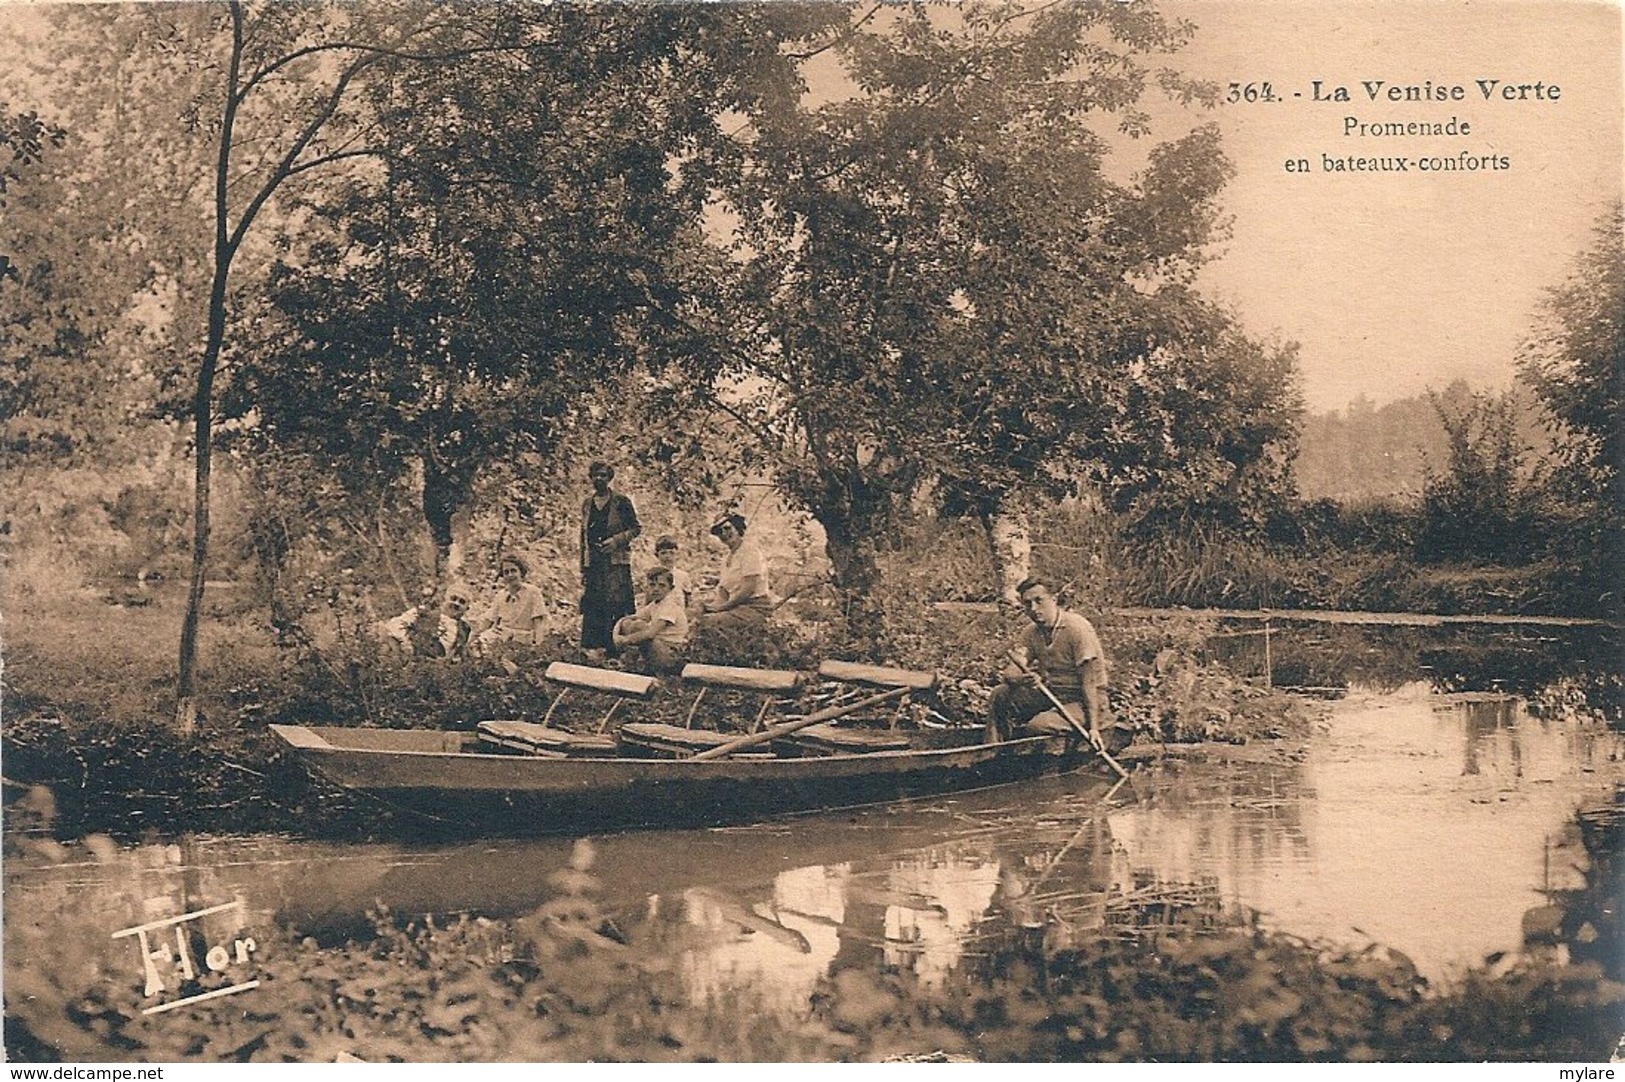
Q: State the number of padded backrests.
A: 3